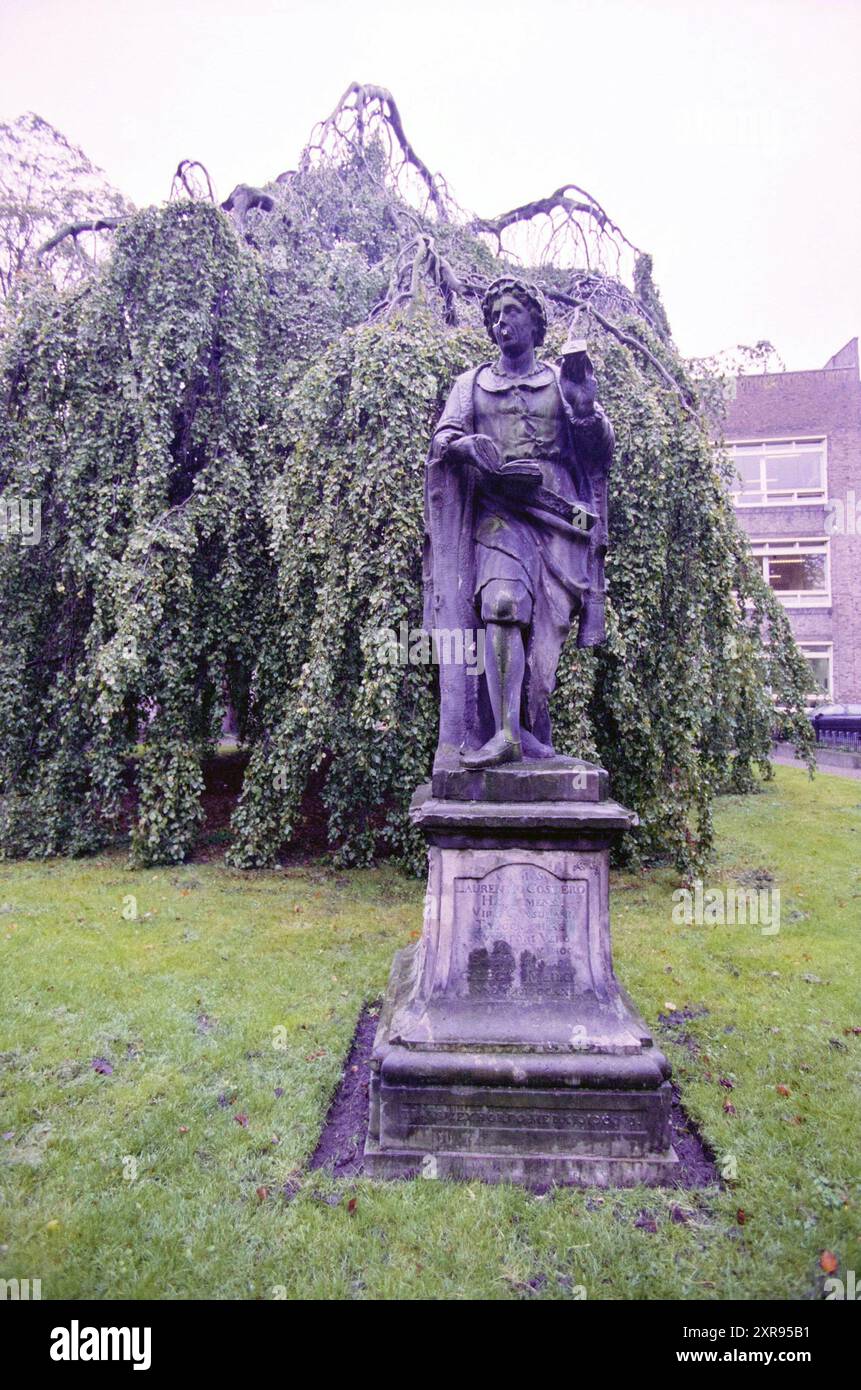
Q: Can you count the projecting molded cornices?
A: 1